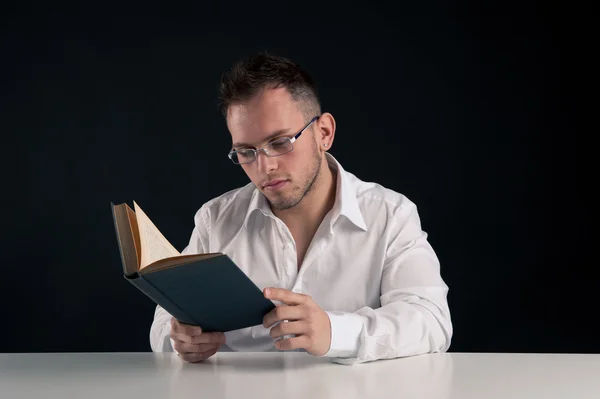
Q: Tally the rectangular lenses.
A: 2